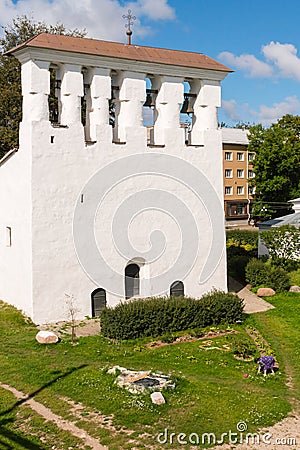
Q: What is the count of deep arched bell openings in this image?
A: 5